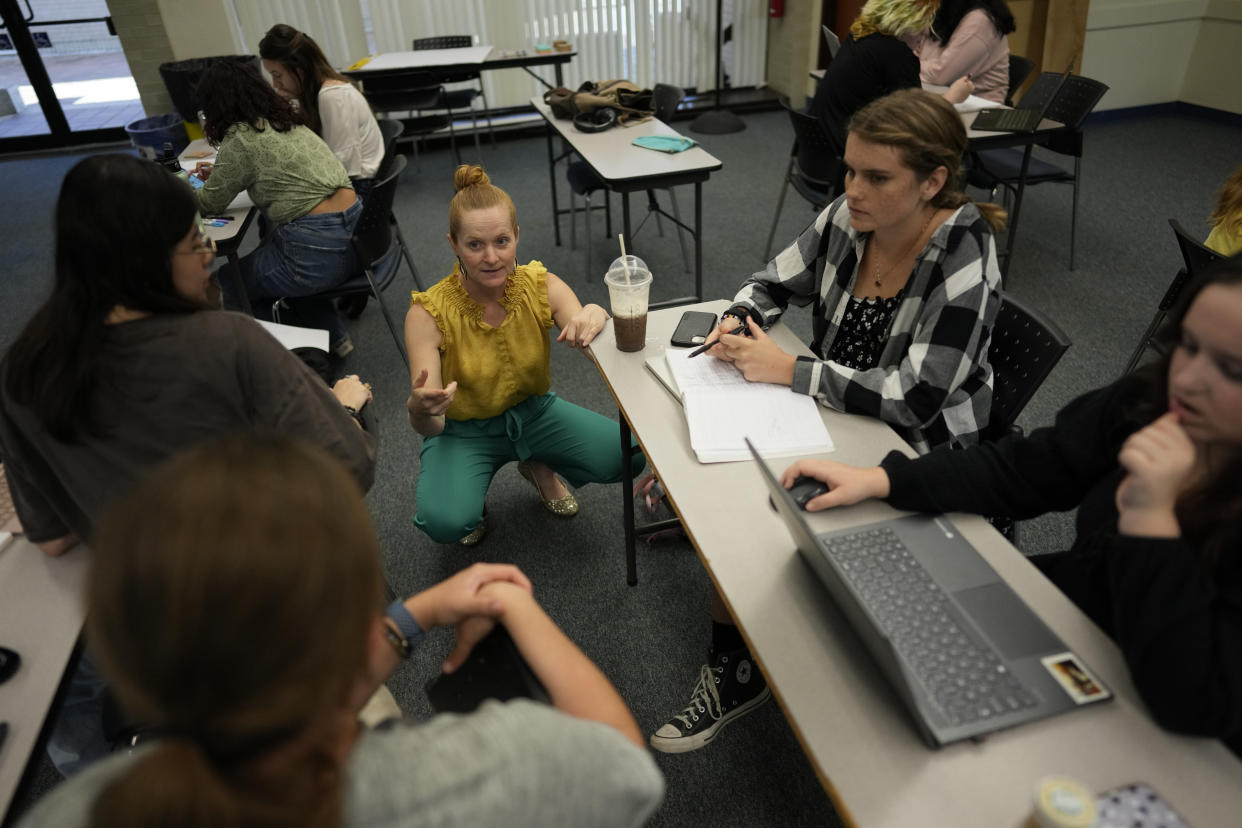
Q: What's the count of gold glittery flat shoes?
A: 2